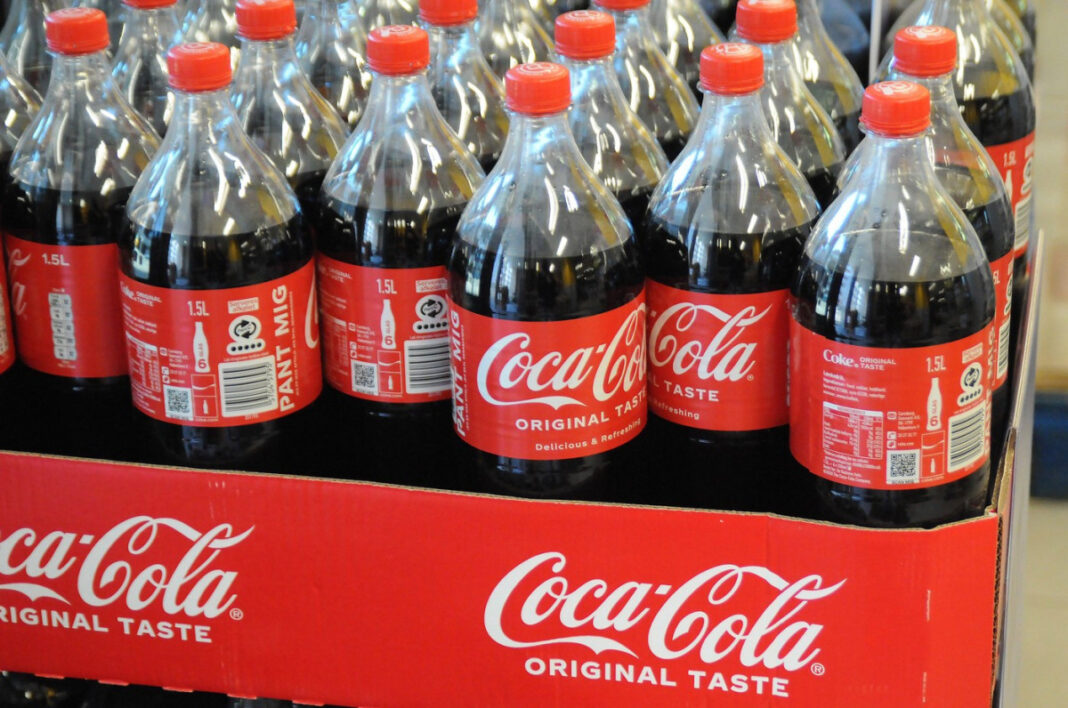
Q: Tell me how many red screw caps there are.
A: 13